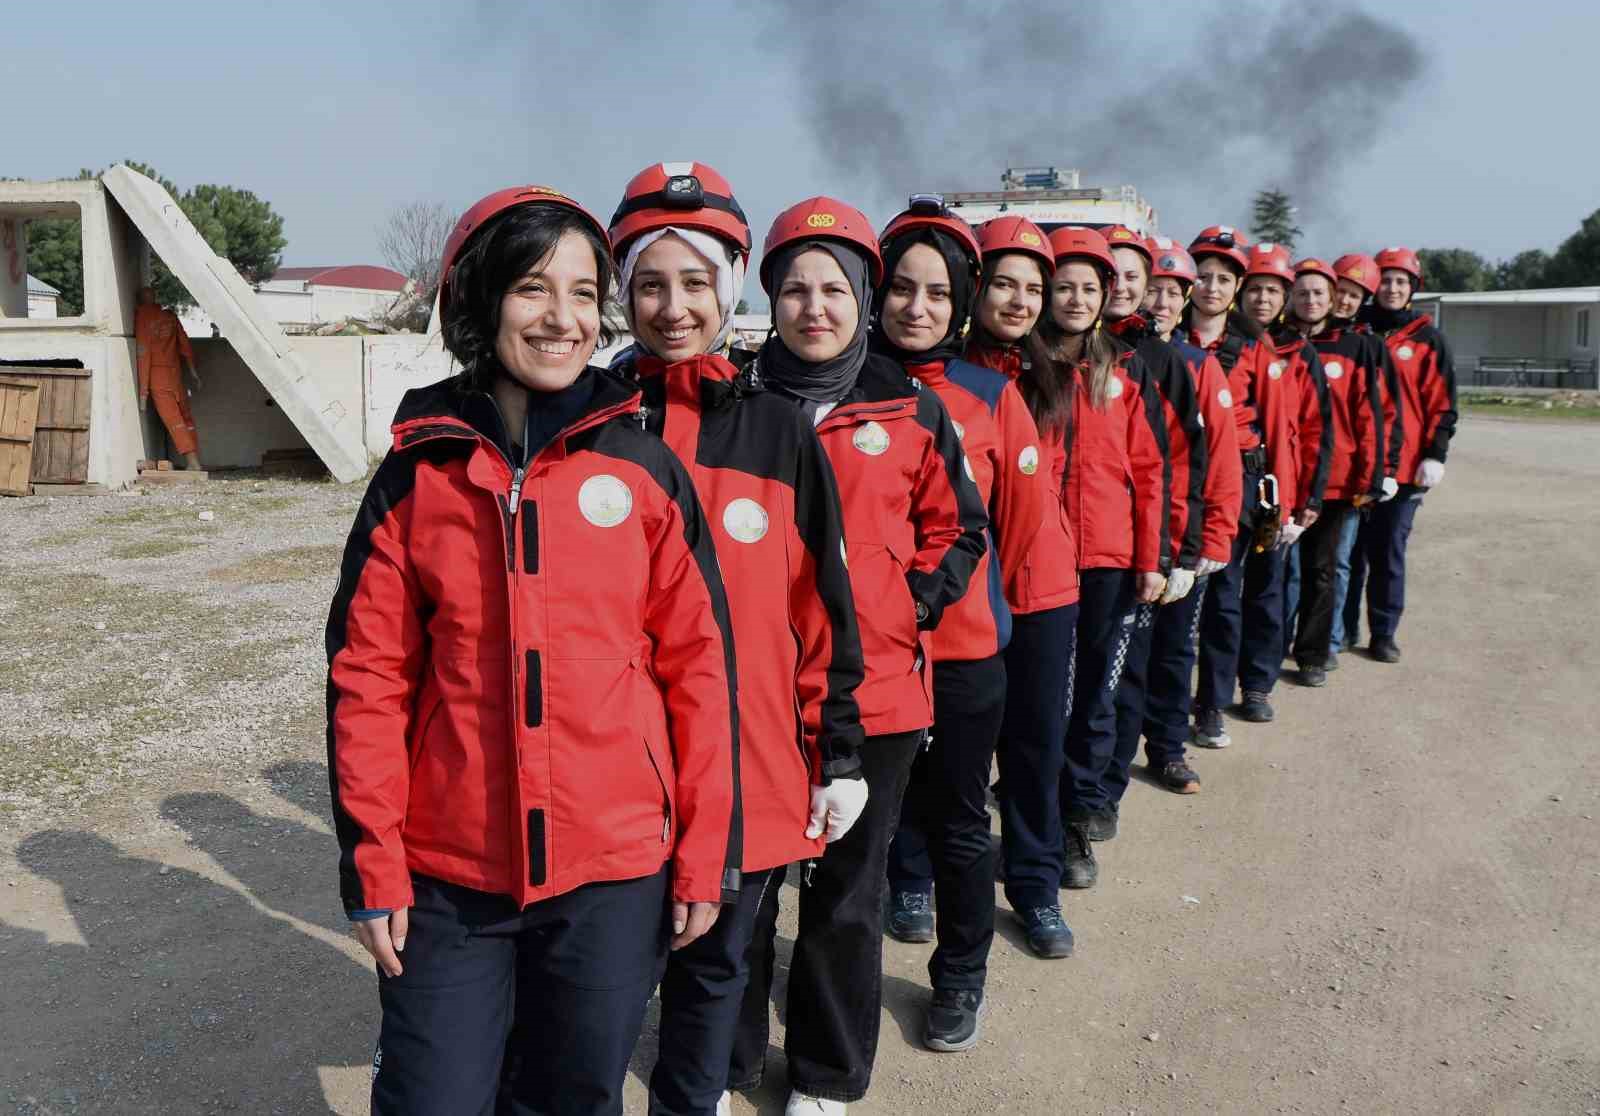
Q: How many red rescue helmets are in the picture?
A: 13